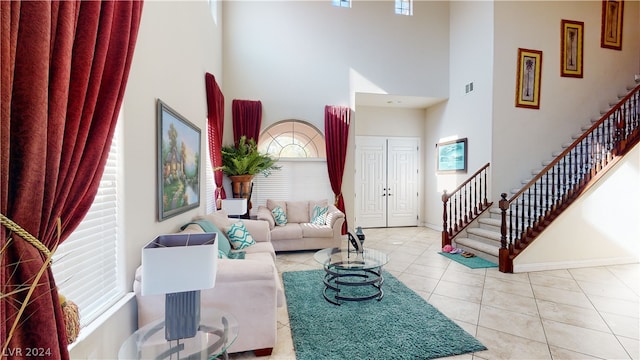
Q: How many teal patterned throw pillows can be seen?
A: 3